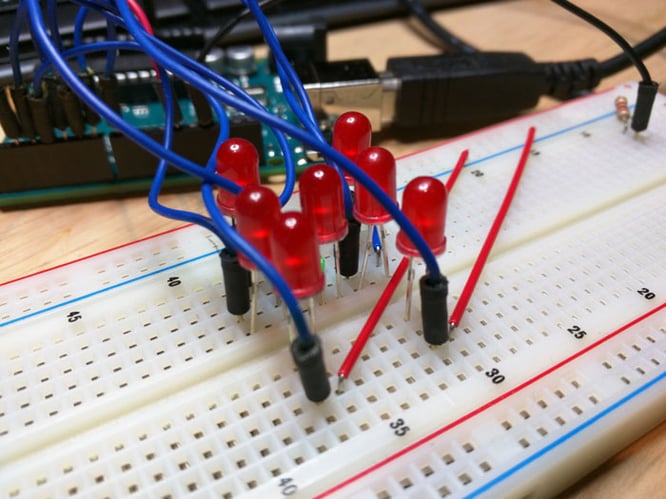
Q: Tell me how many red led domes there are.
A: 7